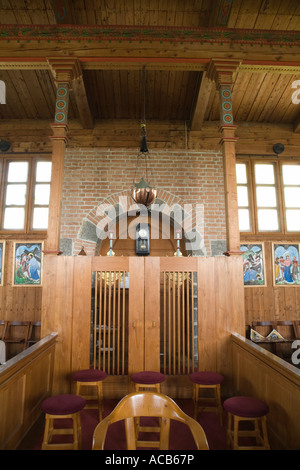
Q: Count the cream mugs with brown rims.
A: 0